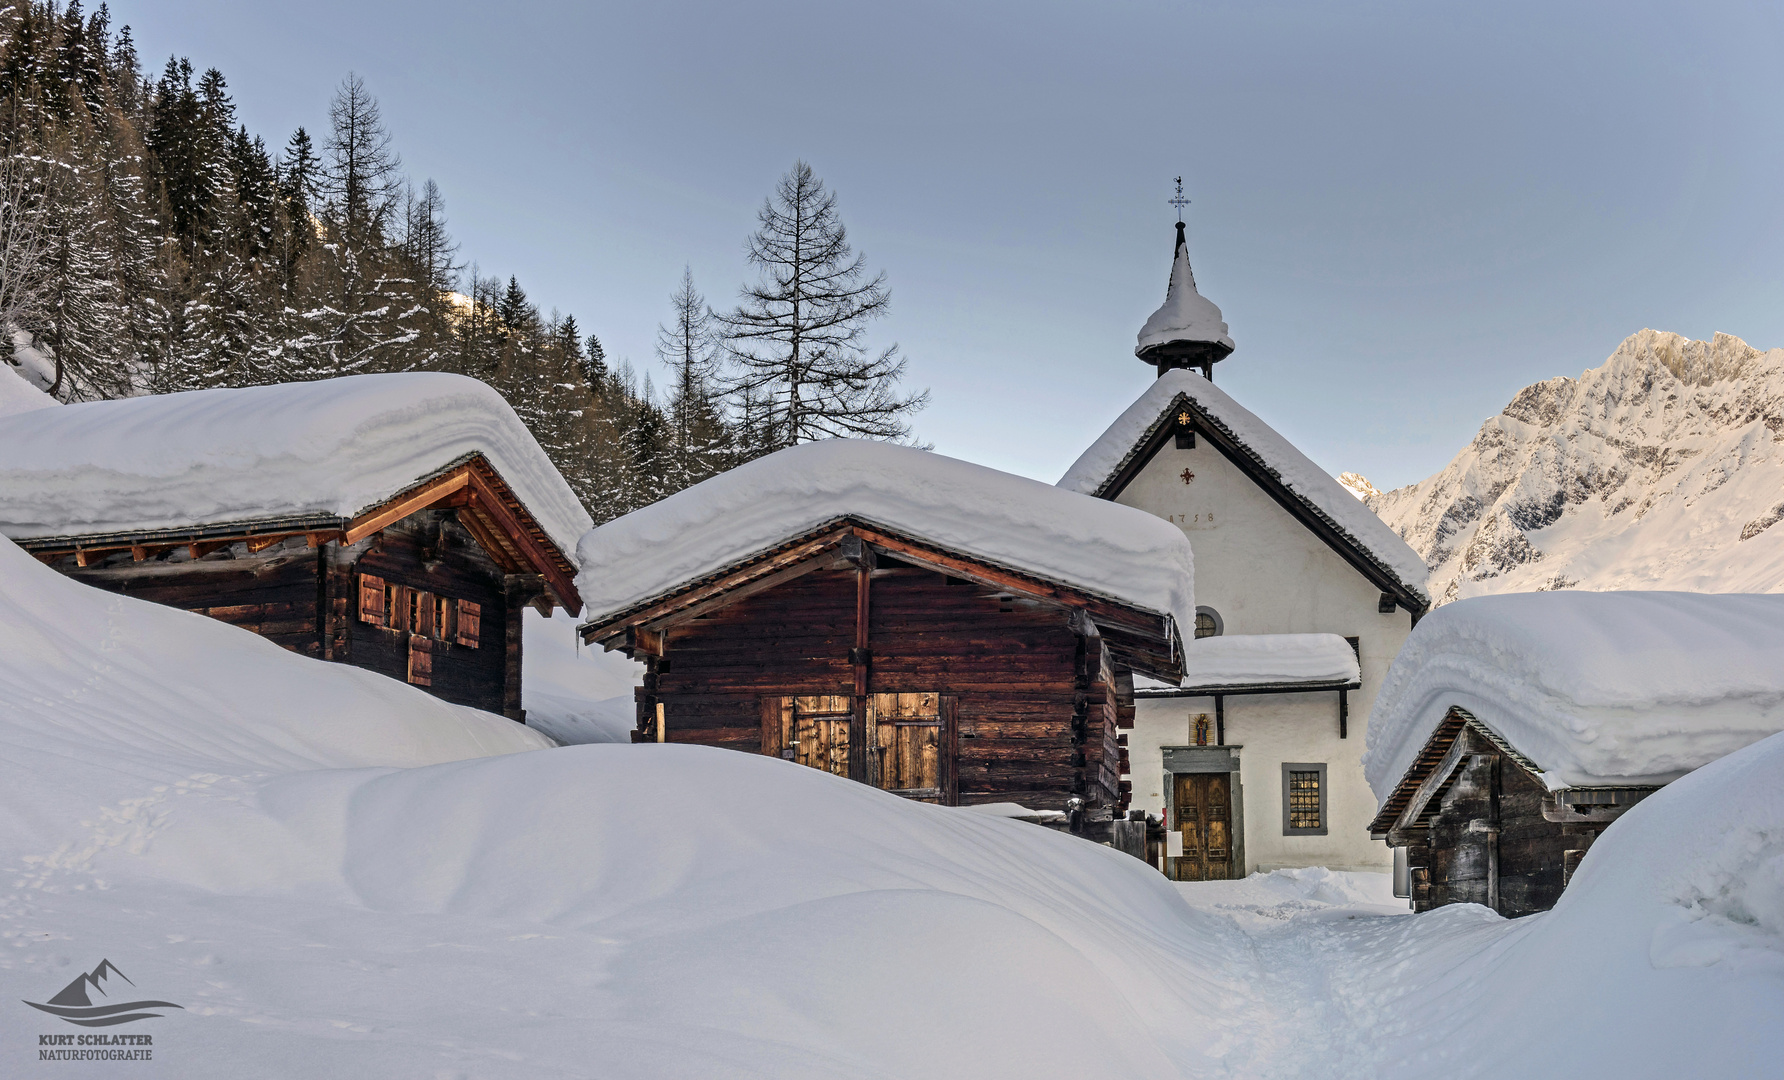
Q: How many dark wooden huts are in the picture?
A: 3